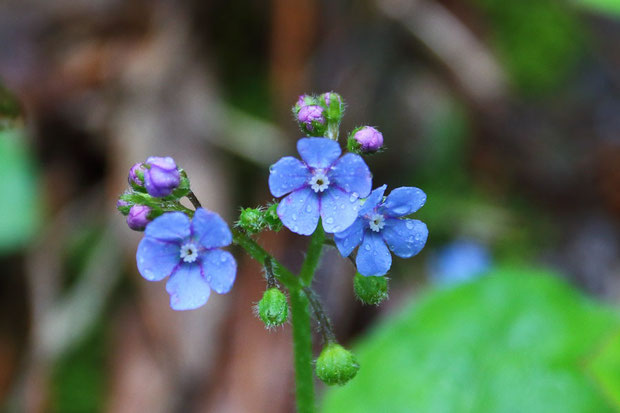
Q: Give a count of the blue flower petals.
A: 15